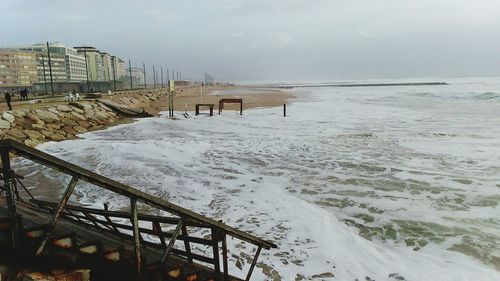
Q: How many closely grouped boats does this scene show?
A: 0